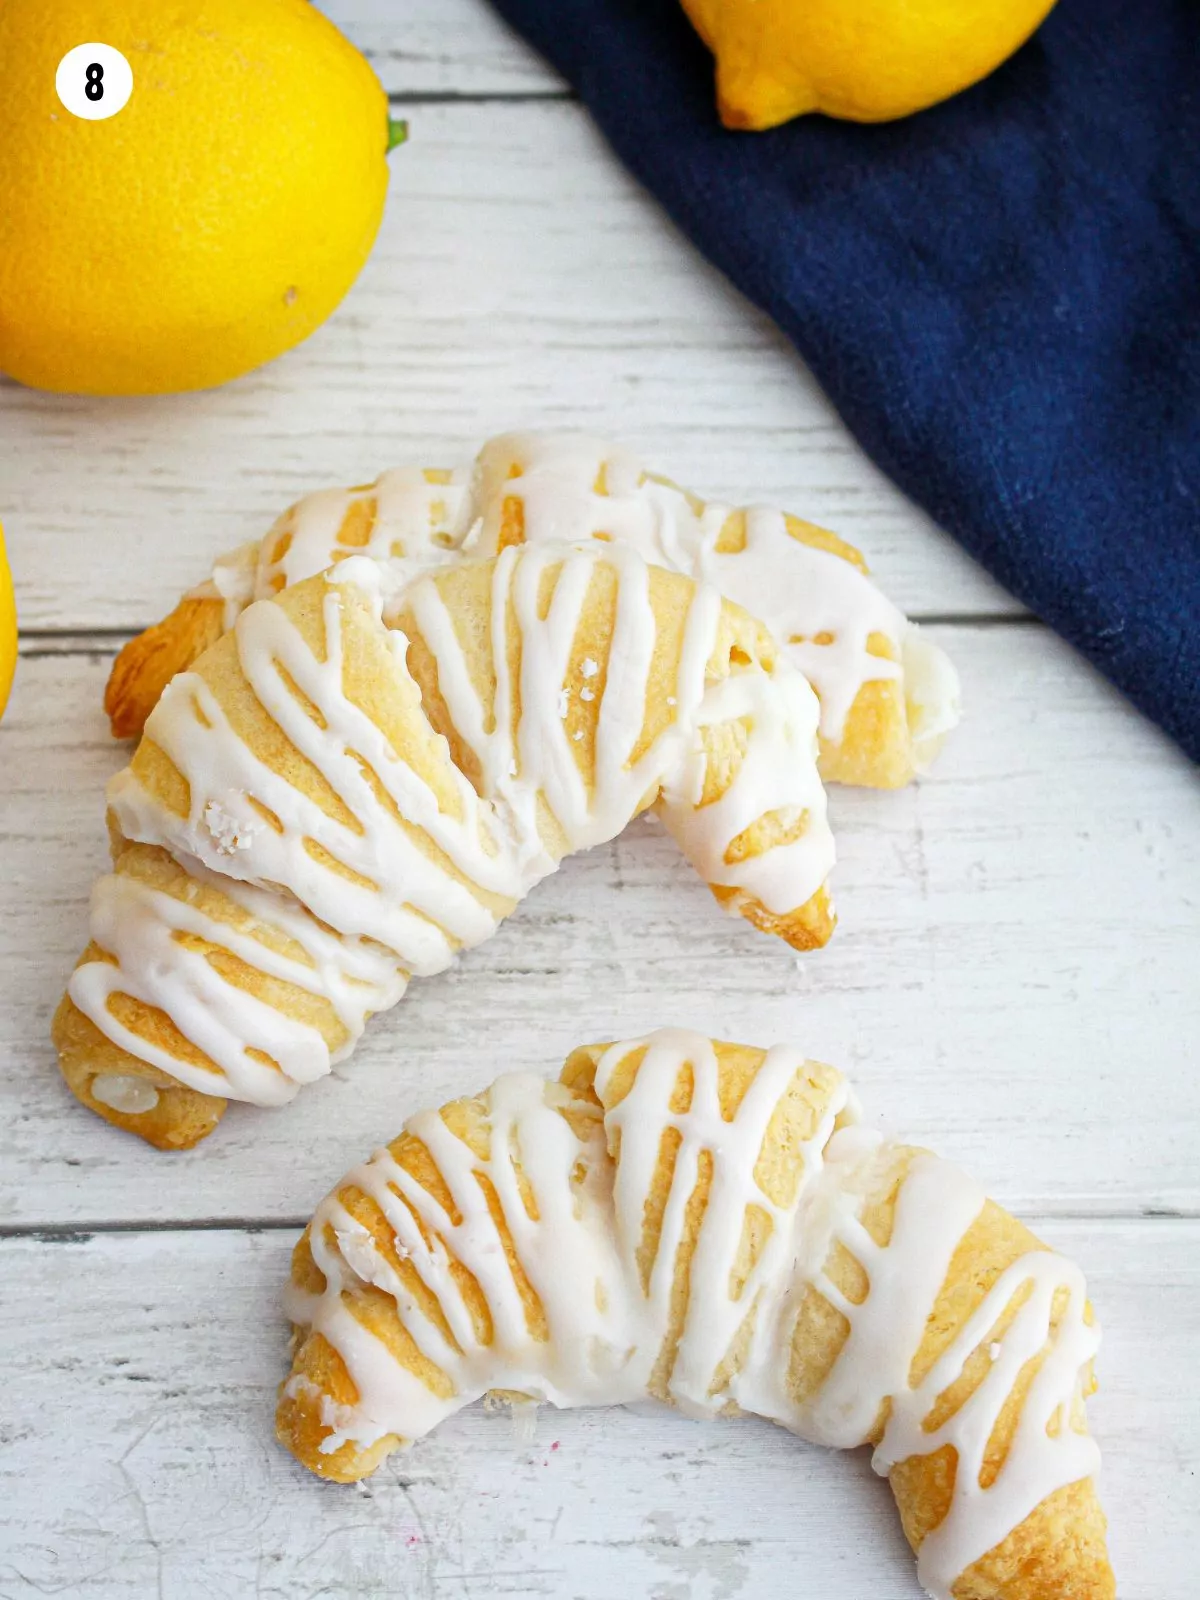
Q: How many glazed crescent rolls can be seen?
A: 3